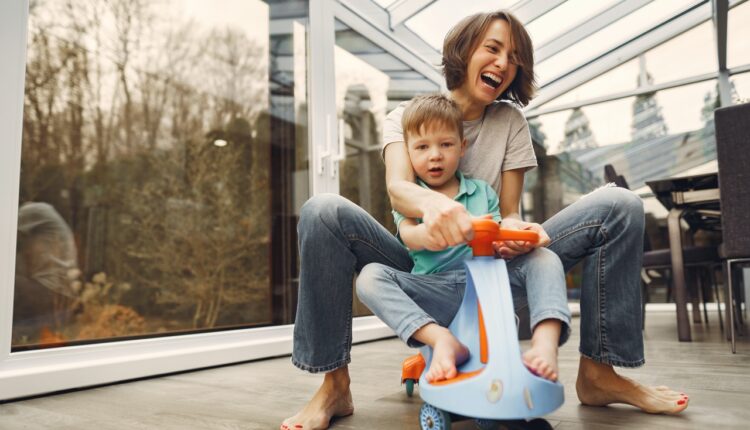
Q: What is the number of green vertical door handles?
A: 0